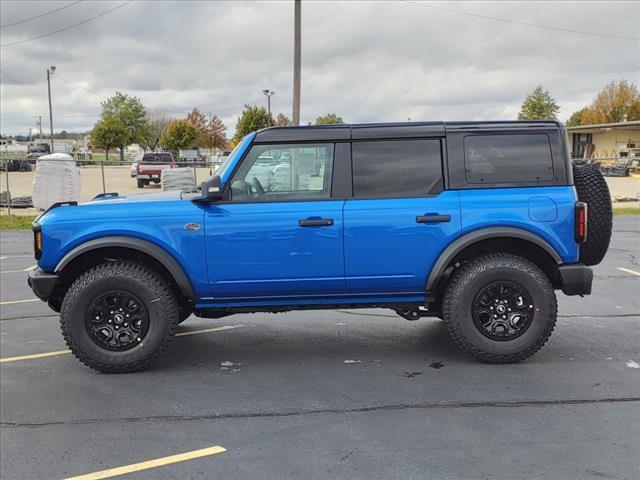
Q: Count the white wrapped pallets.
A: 2